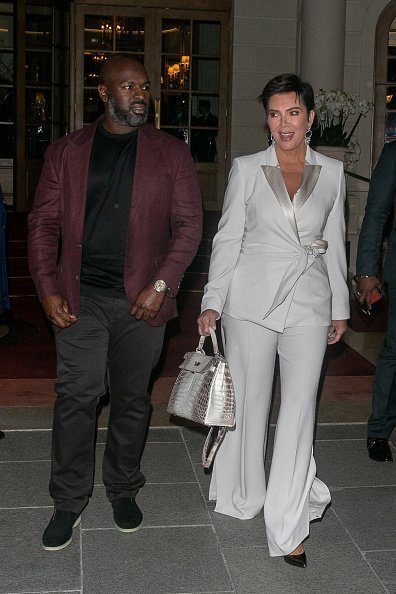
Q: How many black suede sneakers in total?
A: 2